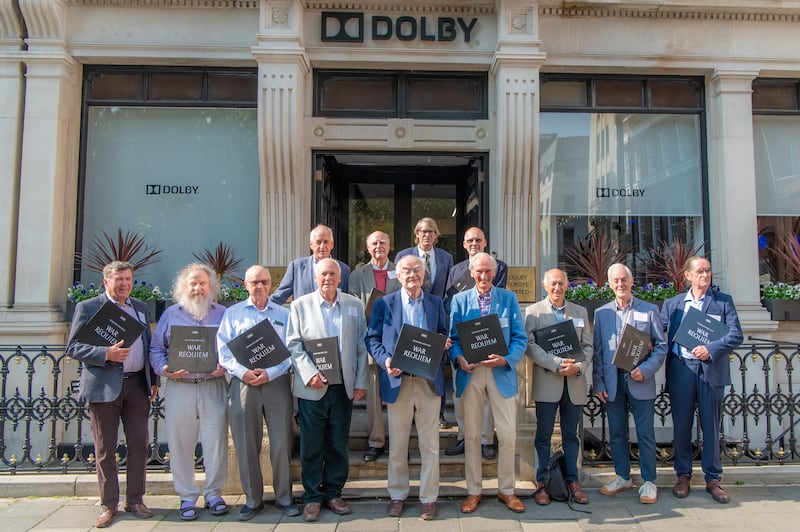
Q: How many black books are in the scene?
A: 11